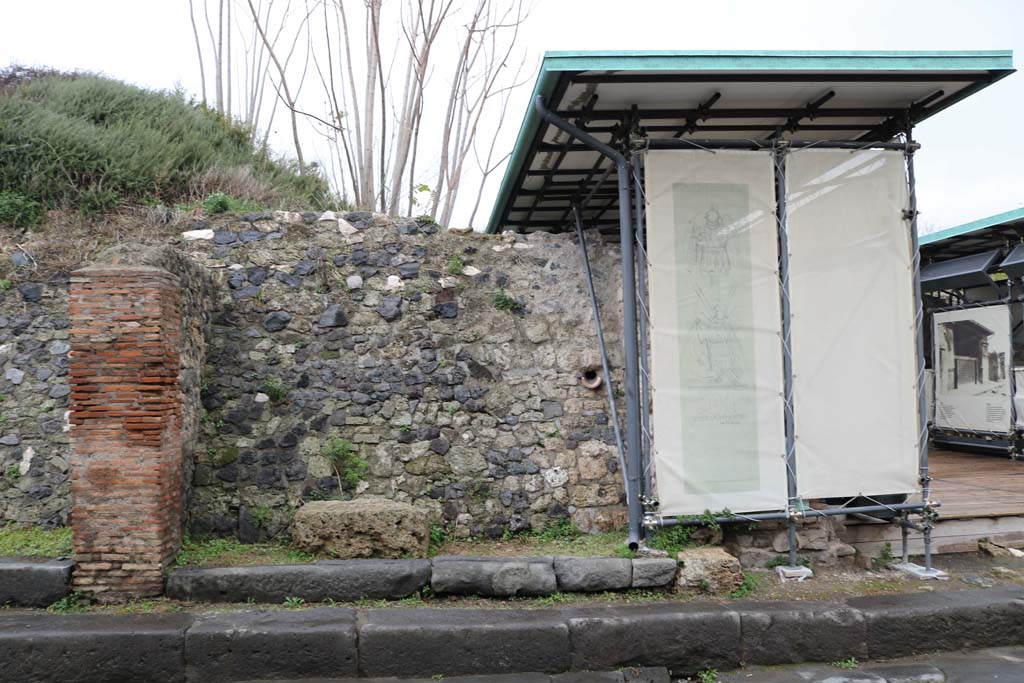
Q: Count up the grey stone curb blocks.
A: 11